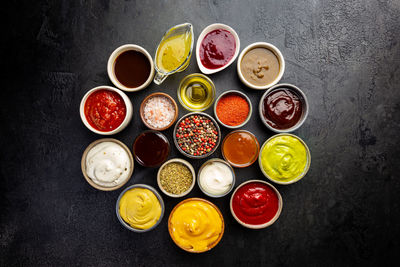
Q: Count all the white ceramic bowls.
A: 4